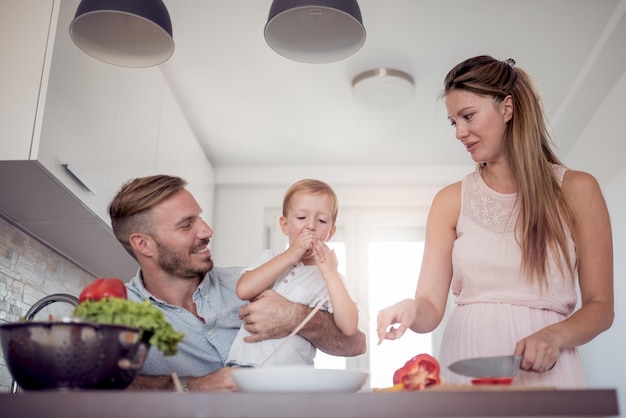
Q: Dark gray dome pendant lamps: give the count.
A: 2